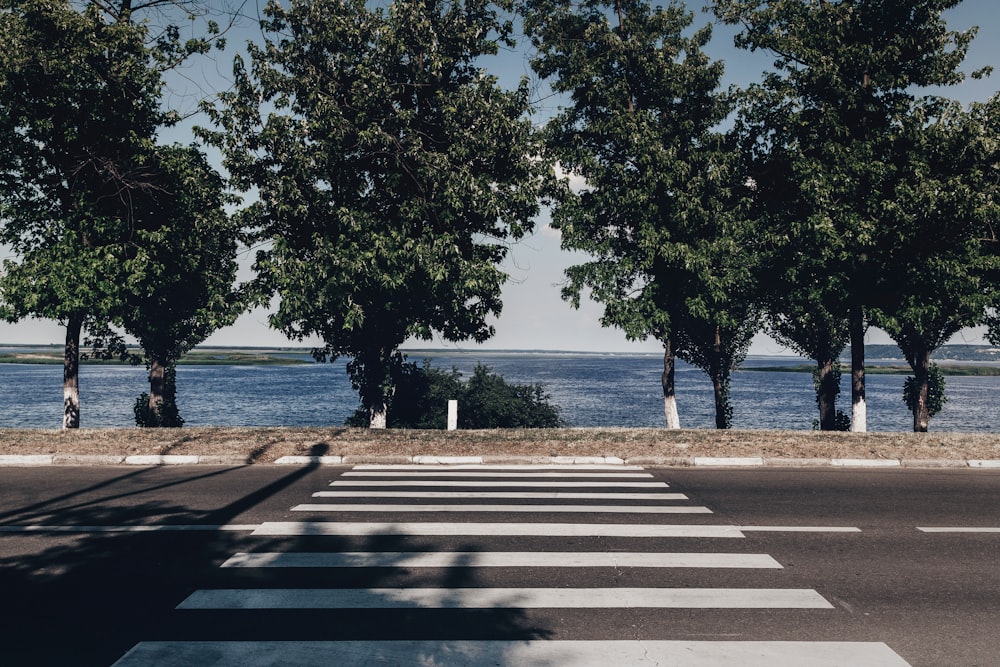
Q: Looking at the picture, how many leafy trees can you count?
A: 8